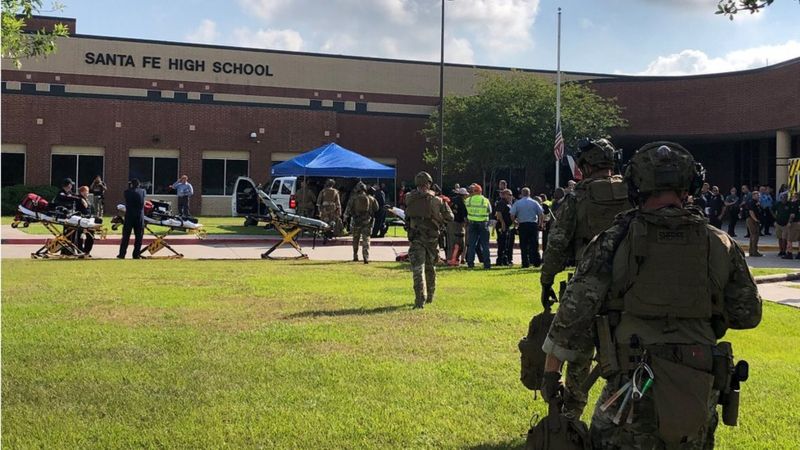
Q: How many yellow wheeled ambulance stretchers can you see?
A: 3